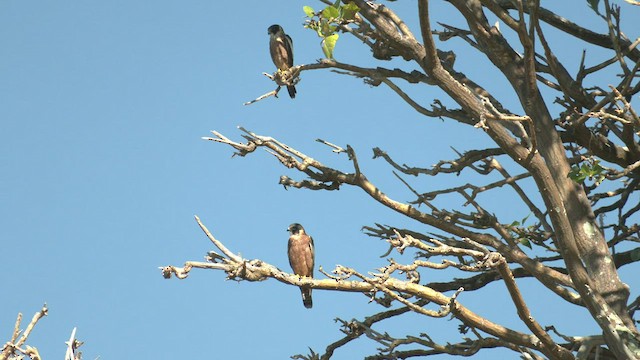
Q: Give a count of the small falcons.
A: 2